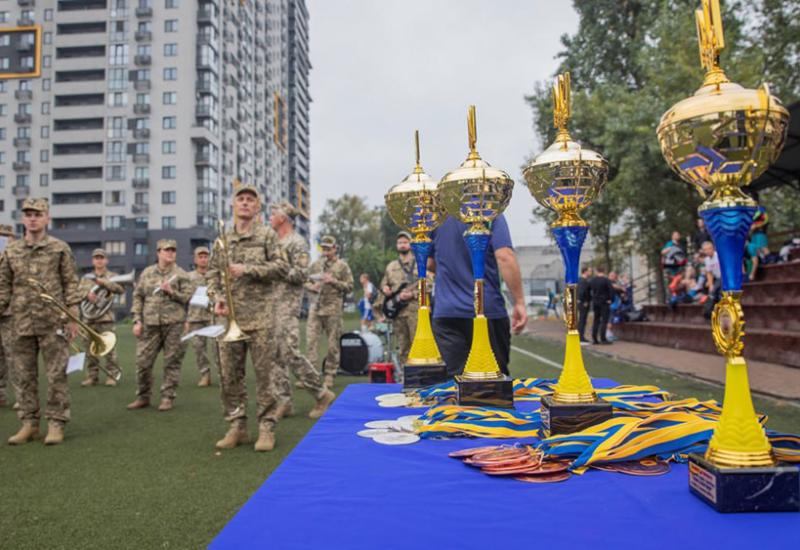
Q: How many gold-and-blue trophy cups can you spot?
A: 4